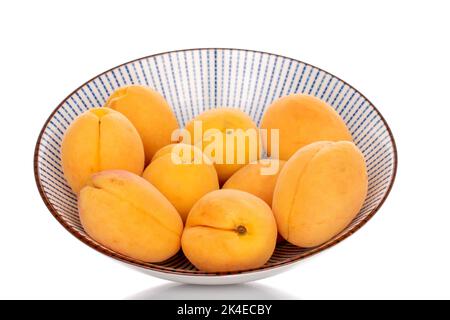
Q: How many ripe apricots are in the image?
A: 9